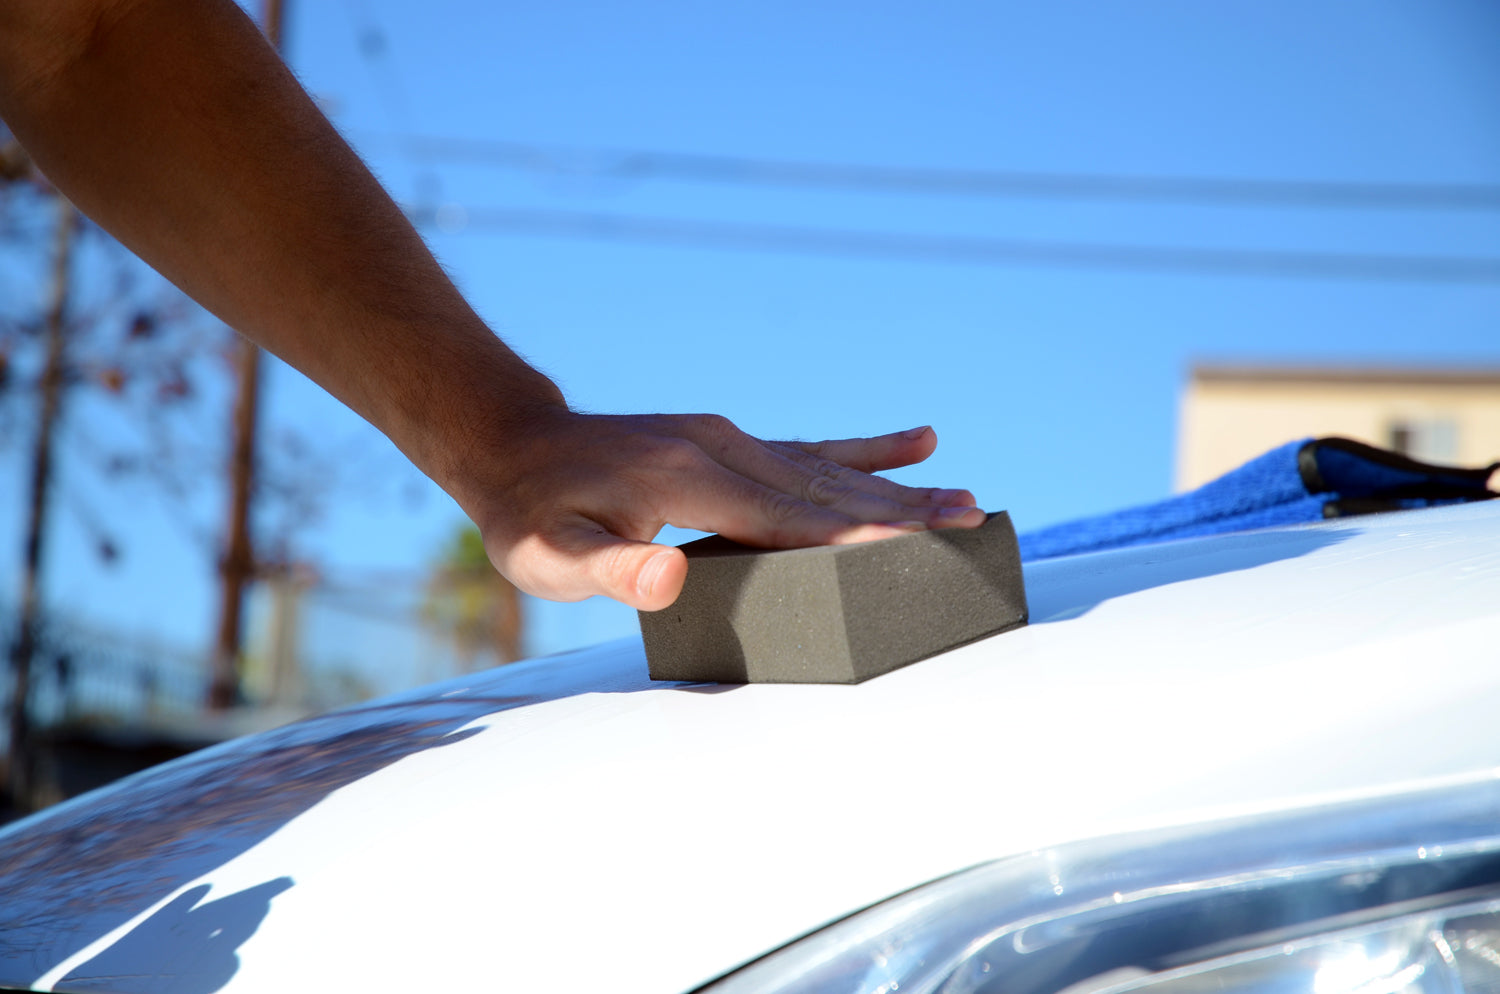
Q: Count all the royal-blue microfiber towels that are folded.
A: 1